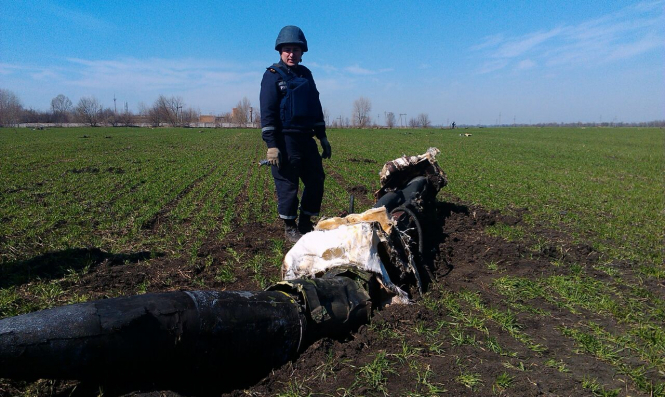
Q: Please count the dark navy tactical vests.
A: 1